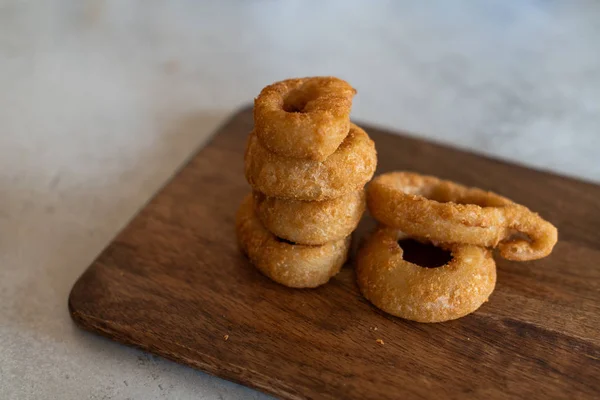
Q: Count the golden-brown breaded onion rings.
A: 6